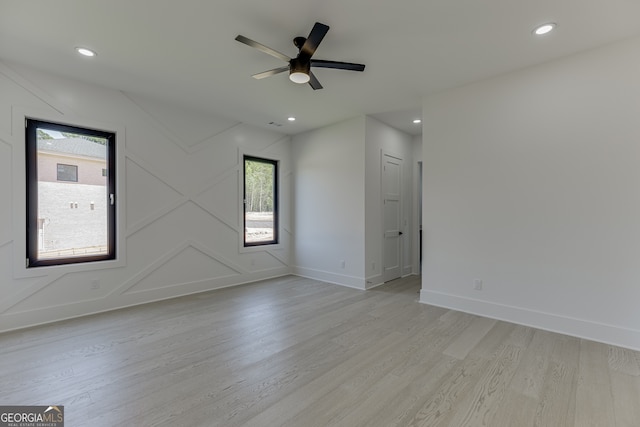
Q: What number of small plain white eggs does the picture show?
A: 0